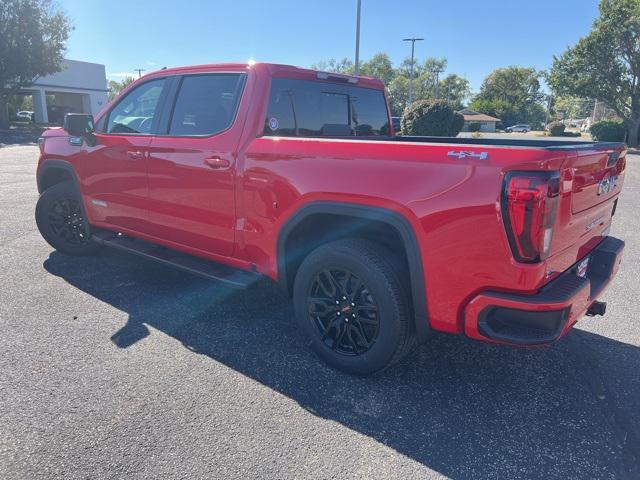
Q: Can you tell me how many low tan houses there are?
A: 1